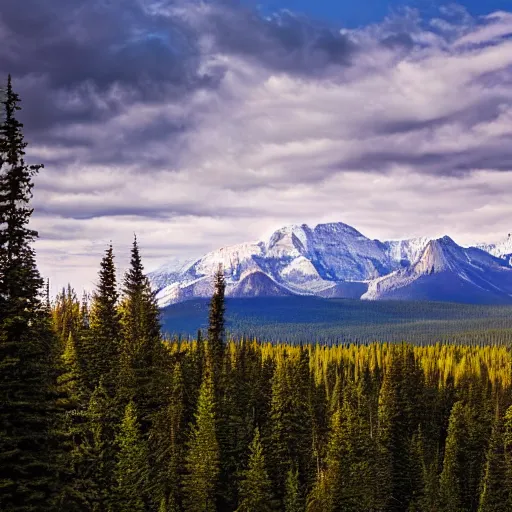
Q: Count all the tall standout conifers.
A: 4